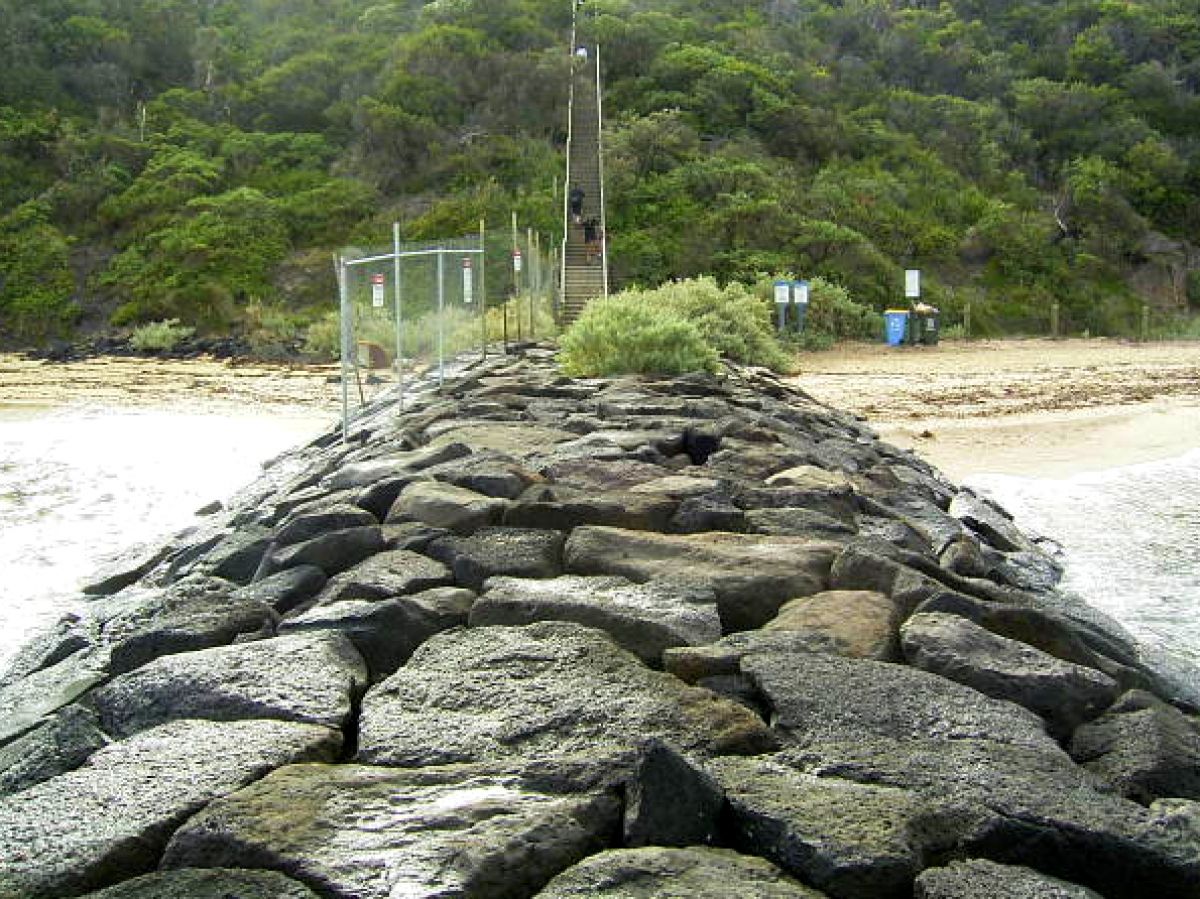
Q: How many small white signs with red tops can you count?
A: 3